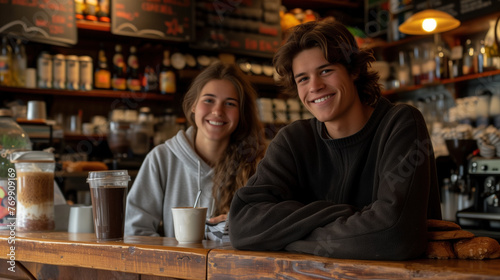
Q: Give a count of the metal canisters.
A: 4